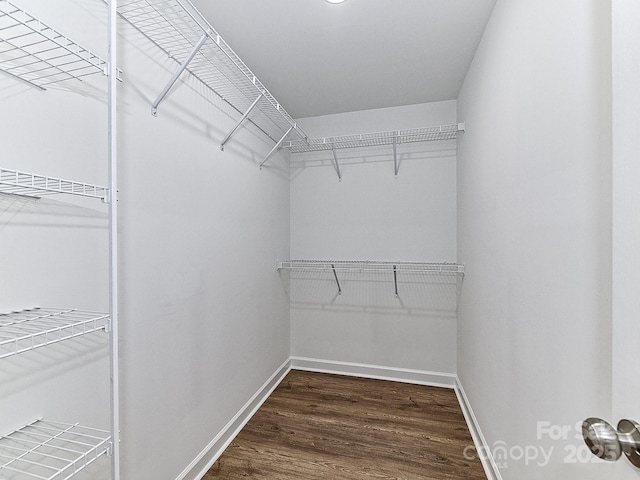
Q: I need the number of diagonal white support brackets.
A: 7